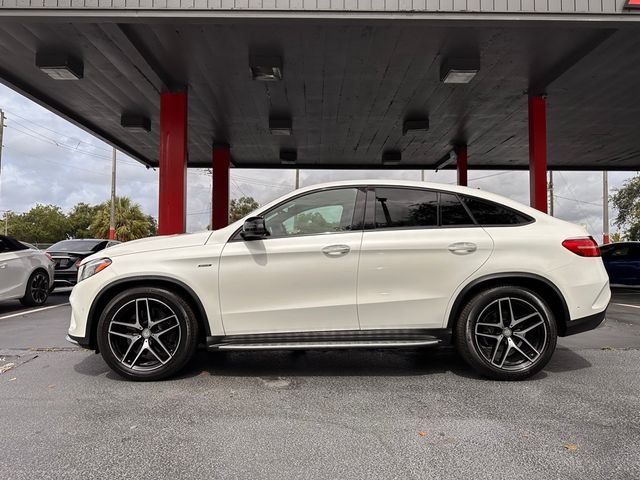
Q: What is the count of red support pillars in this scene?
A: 4